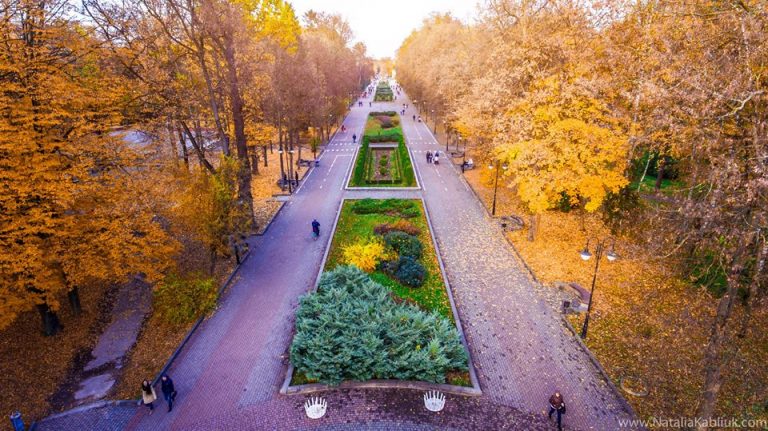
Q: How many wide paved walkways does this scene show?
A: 2